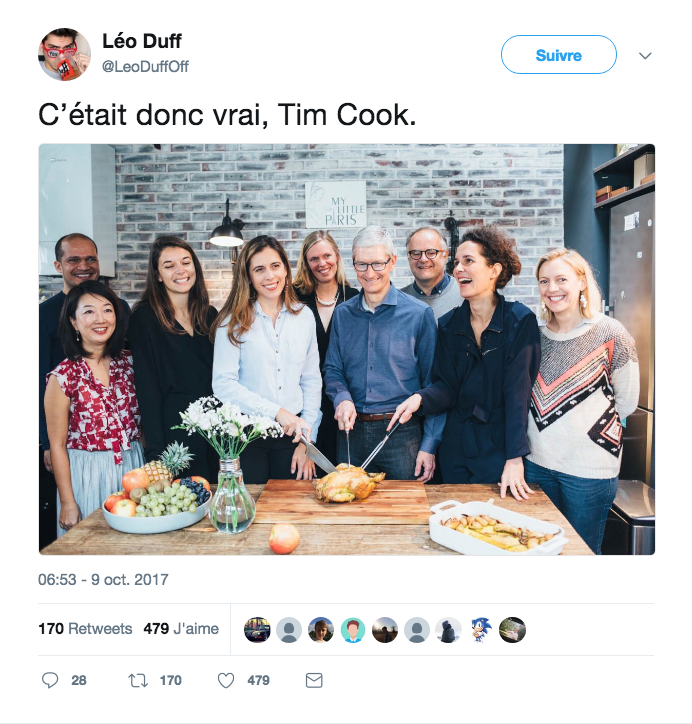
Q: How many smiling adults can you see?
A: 9